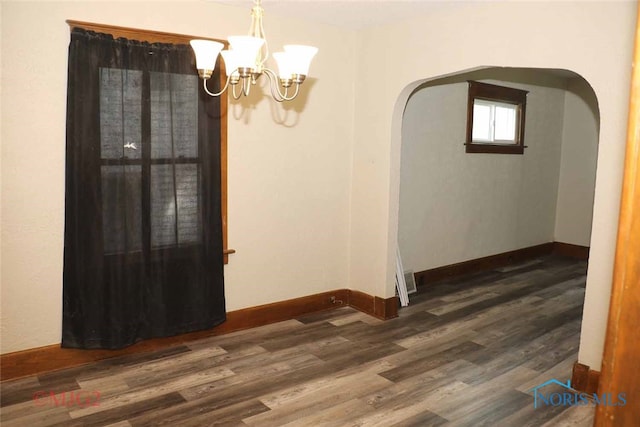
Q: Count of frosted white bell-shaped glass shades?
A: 5